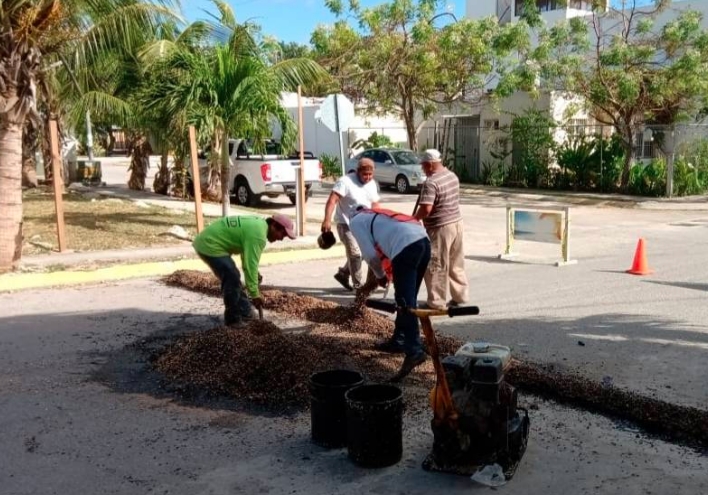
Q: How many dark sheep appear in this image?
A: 0